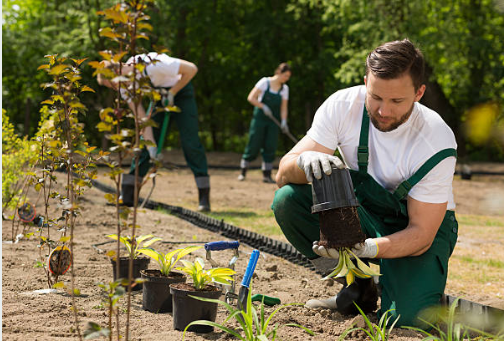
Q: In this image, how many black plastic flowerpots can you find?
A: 4